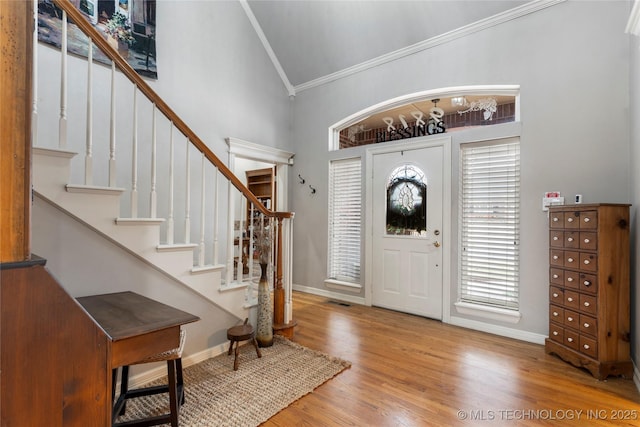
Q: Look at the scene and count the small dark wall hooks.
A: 2